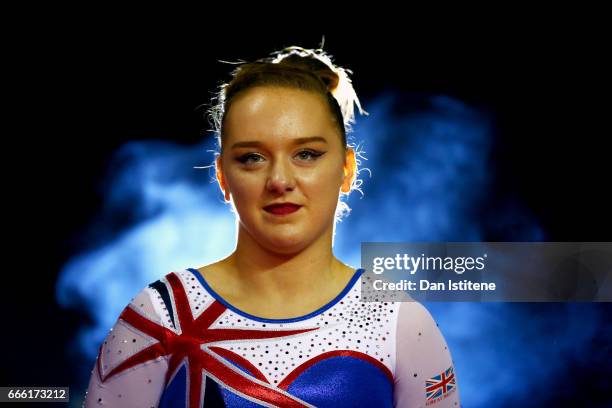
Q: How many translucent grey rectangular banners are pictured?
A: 2